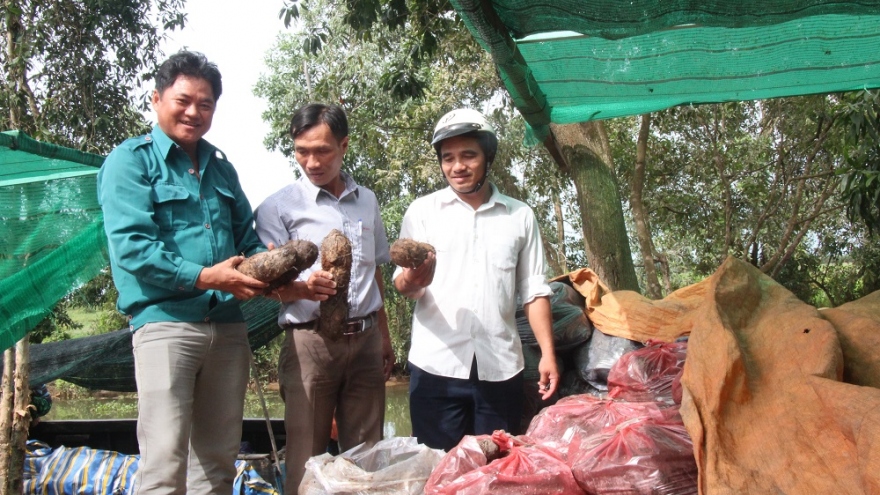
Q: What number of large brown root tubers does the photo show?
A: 3